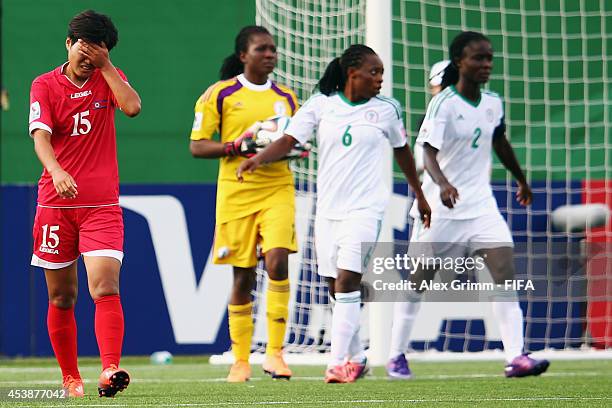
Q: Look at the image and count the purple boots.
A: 2